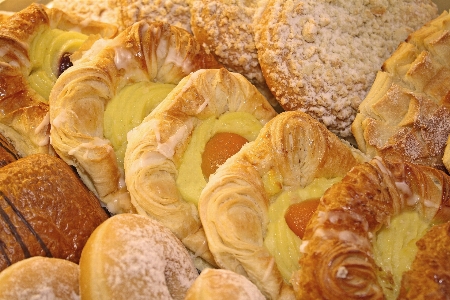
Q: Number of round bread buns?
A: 3